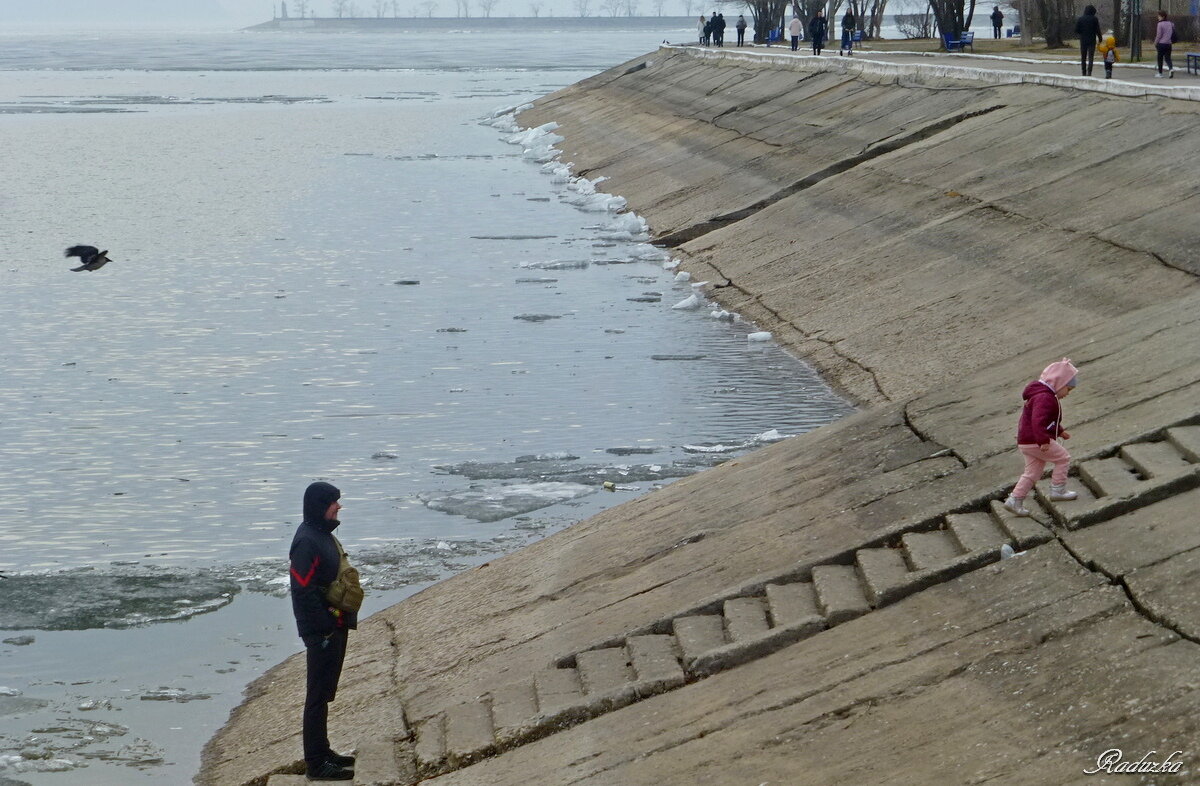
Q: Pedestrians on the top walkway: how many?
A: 12